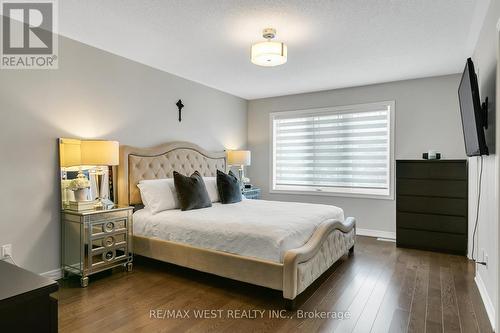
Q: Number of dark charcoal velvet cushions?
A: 2